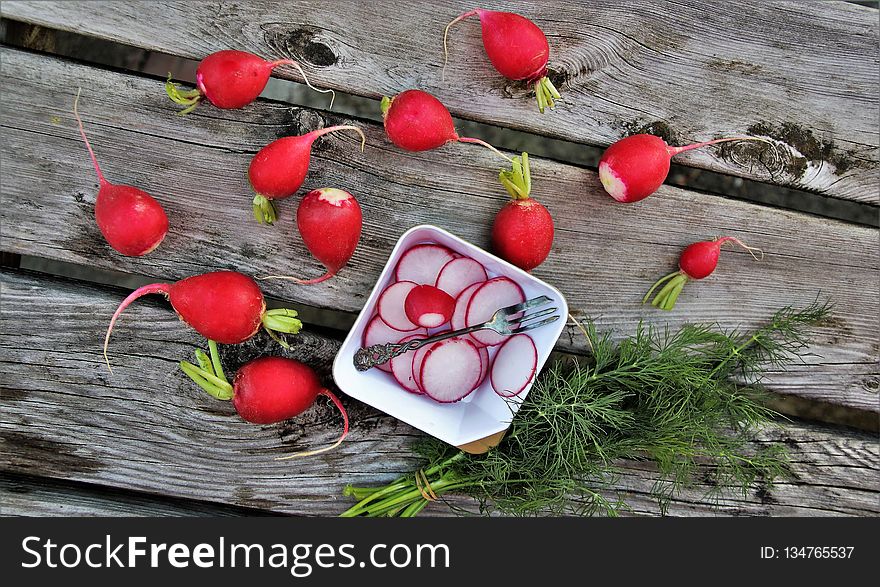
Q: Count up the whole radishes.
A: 11